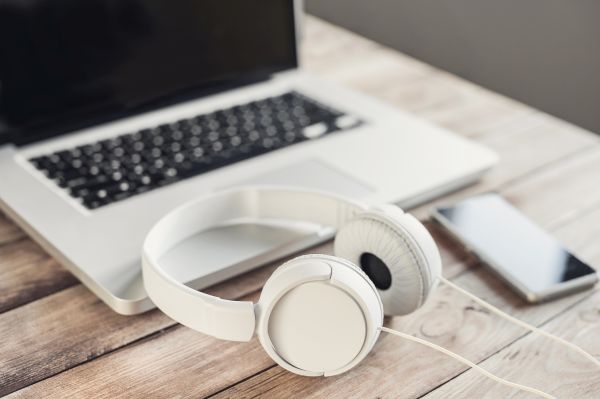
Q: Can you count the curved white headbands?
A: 1